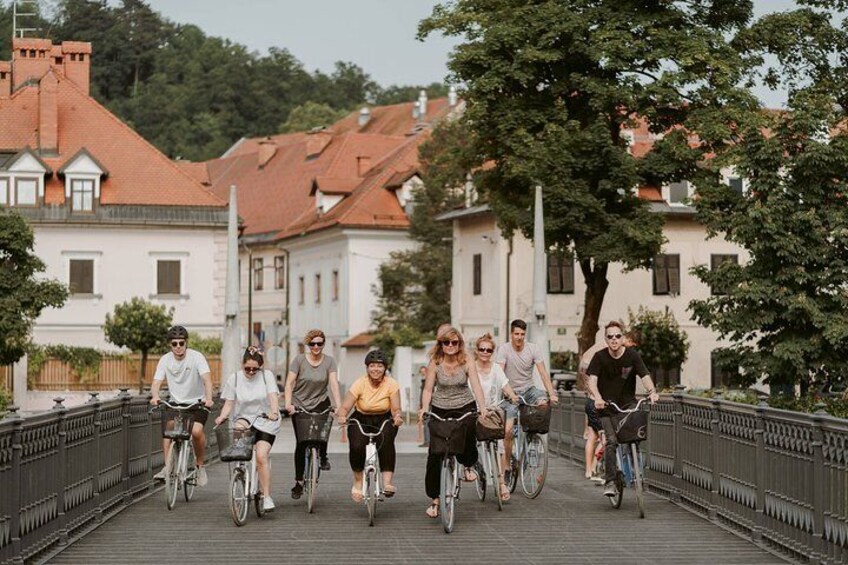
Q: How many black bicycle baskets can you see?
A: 7